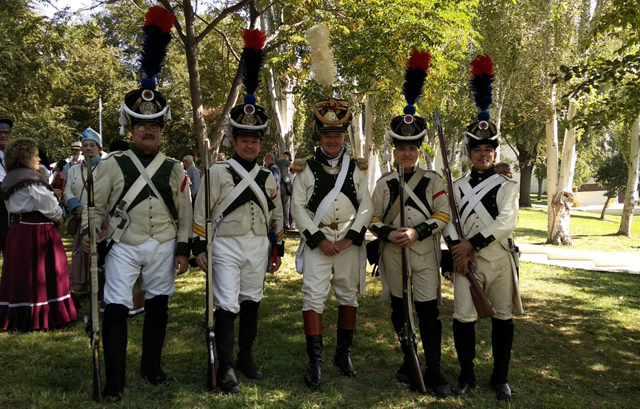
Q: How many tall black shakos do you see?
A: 5